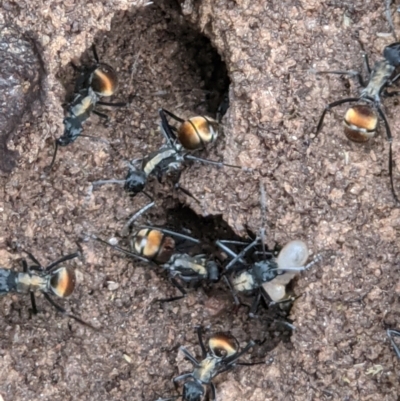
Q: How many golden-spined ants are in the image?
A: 7